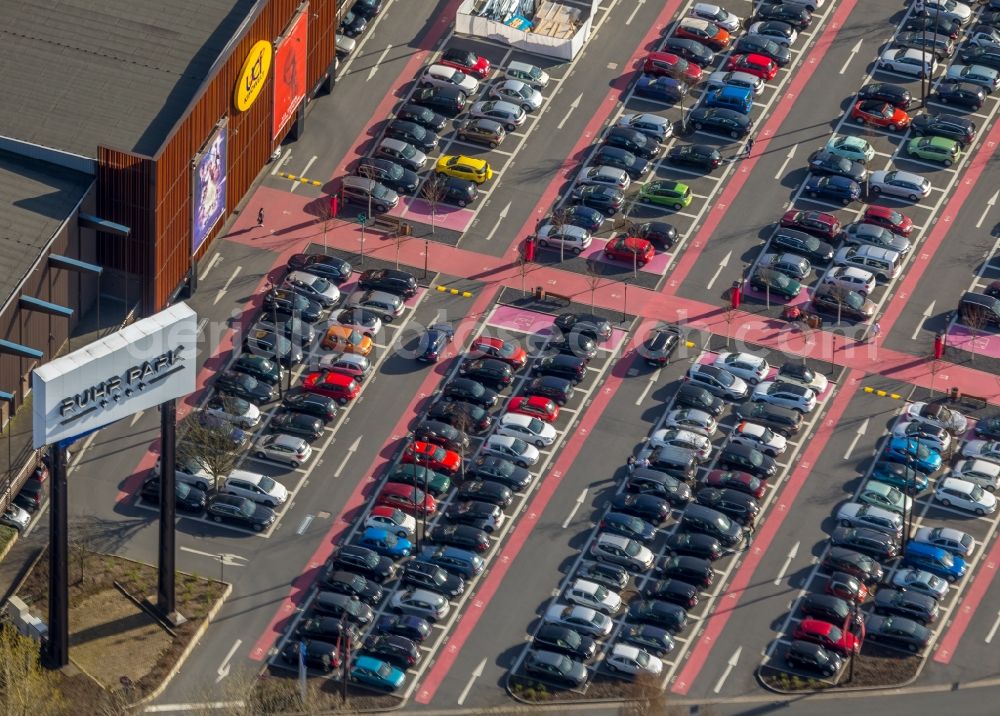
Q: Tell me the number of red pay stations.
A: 4